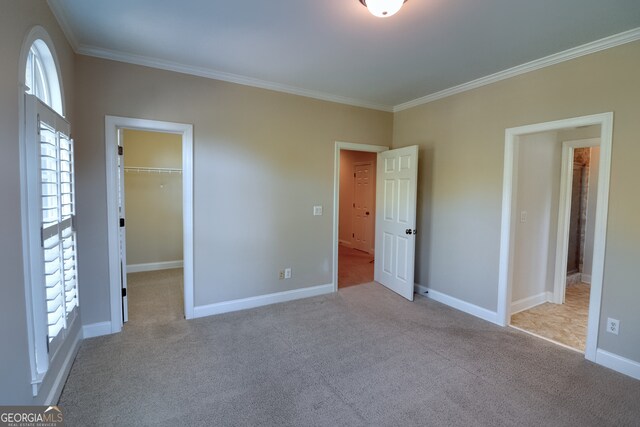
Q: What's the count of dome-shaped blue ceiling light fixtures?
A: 0